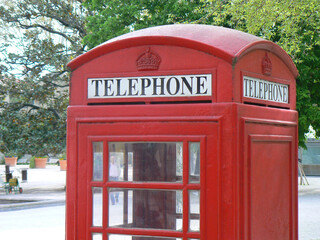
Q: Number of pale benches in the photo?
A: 2